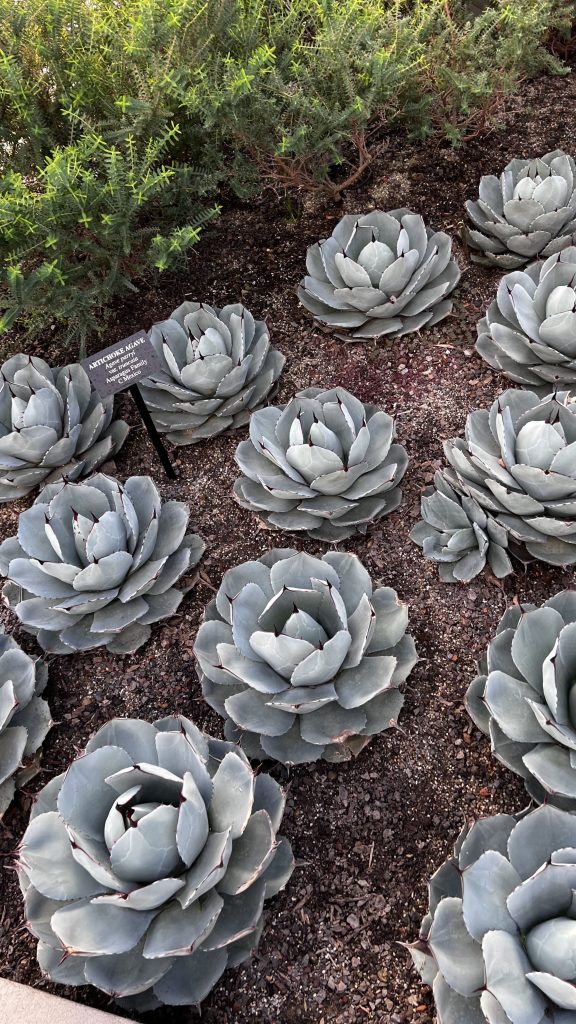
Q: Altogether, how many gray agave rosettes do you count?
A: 14